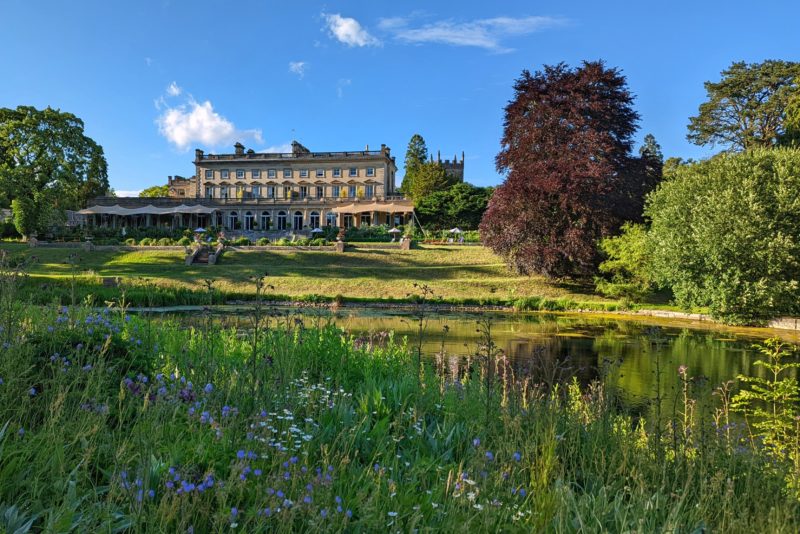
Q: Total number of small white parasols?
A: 4